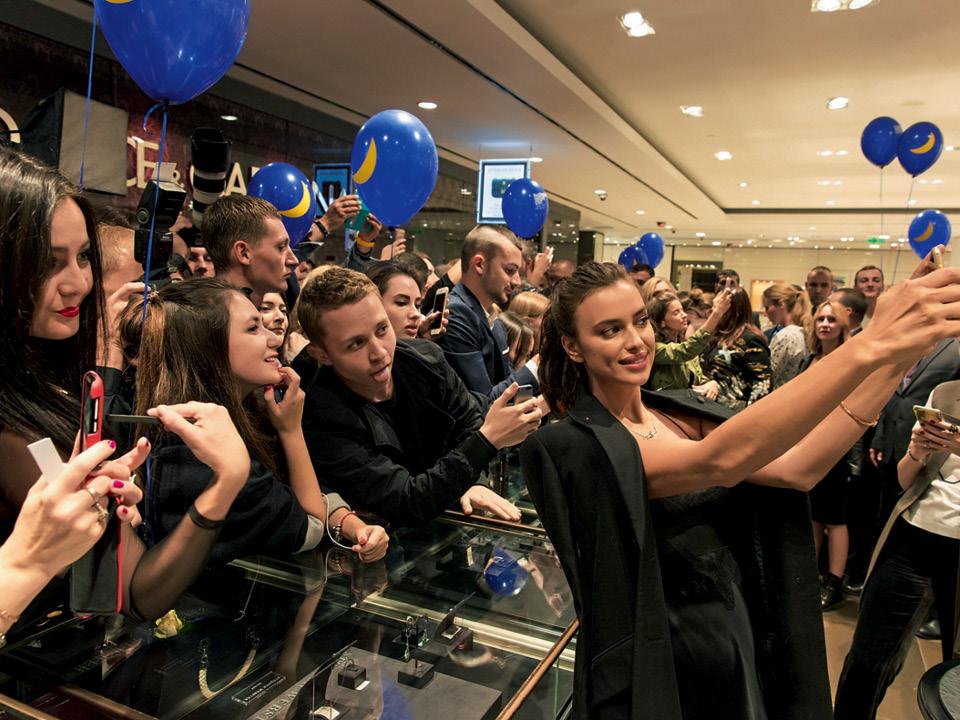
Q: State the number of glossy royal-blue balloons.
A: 9